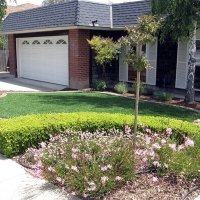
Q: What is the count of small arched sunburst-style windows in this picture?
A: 4